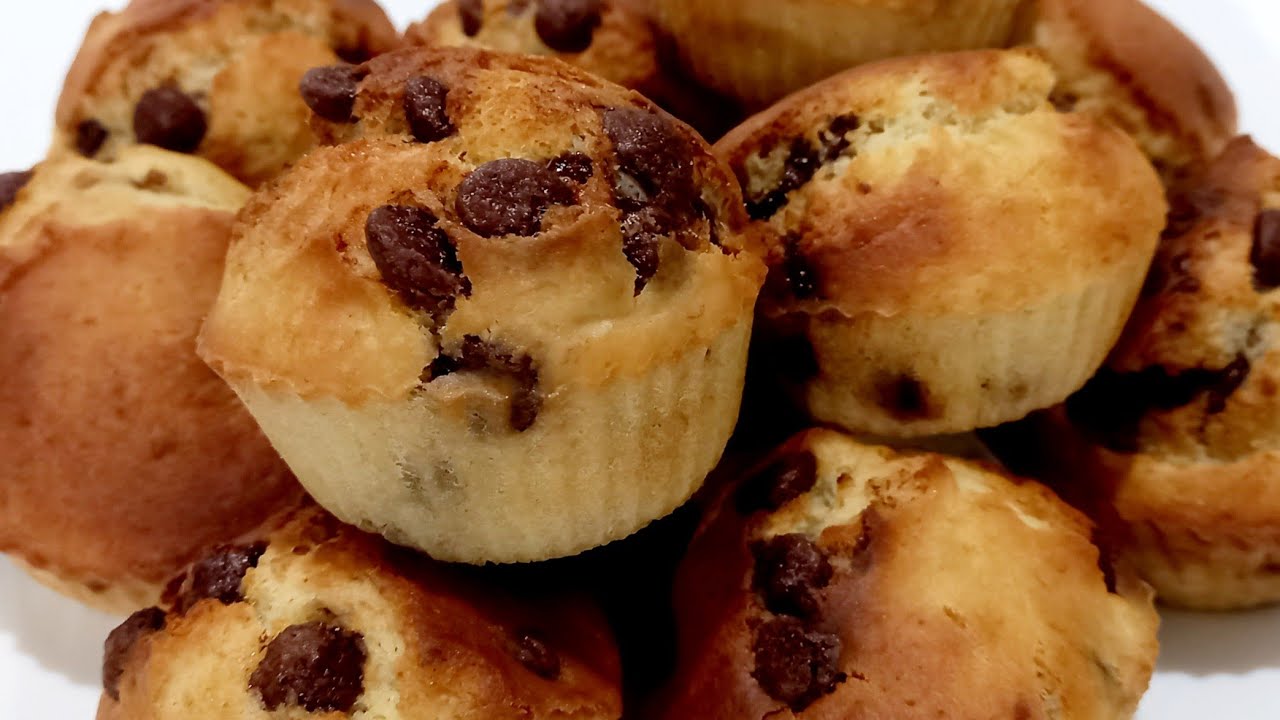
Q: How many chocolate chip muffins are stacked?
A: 10